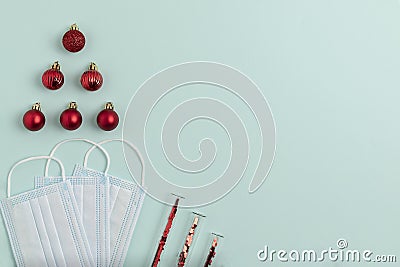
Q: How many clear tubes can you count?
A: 3